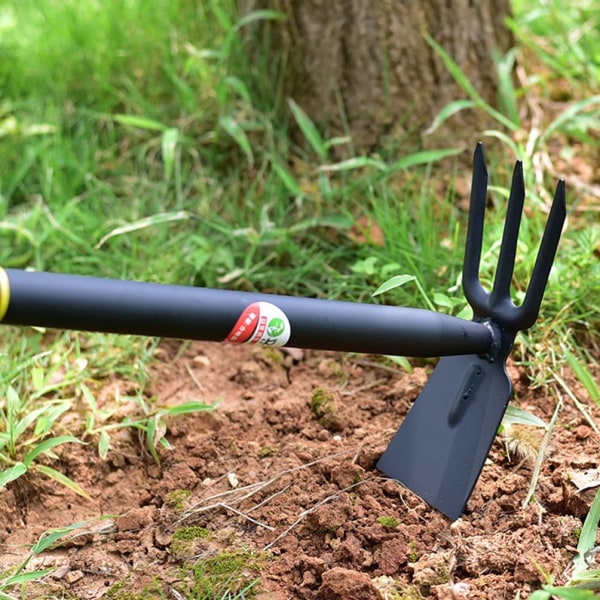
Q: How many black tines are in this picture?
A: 3